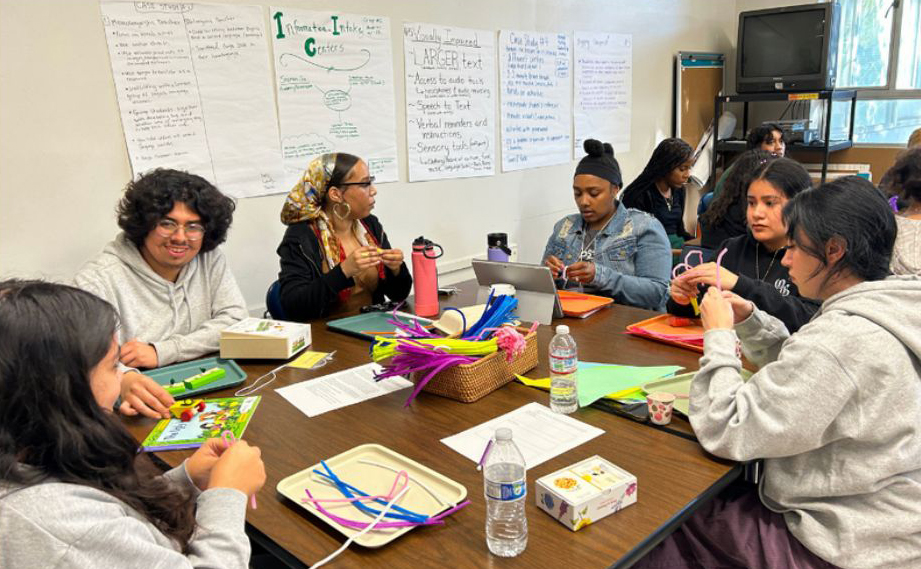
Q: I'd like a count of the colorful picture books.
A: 1